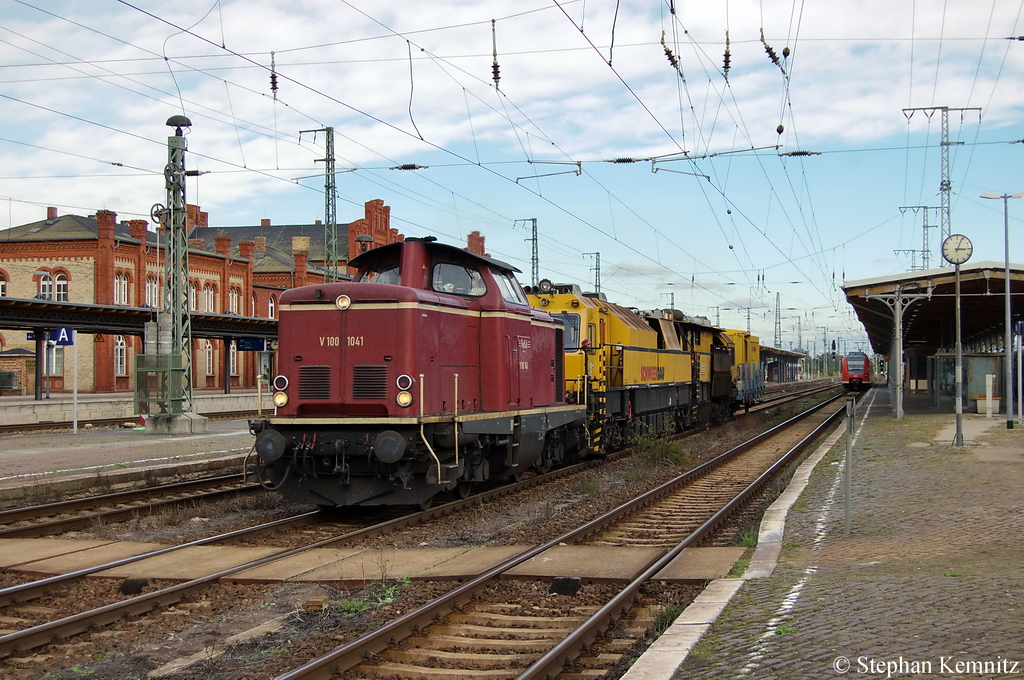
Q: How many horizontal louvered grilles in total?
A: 2